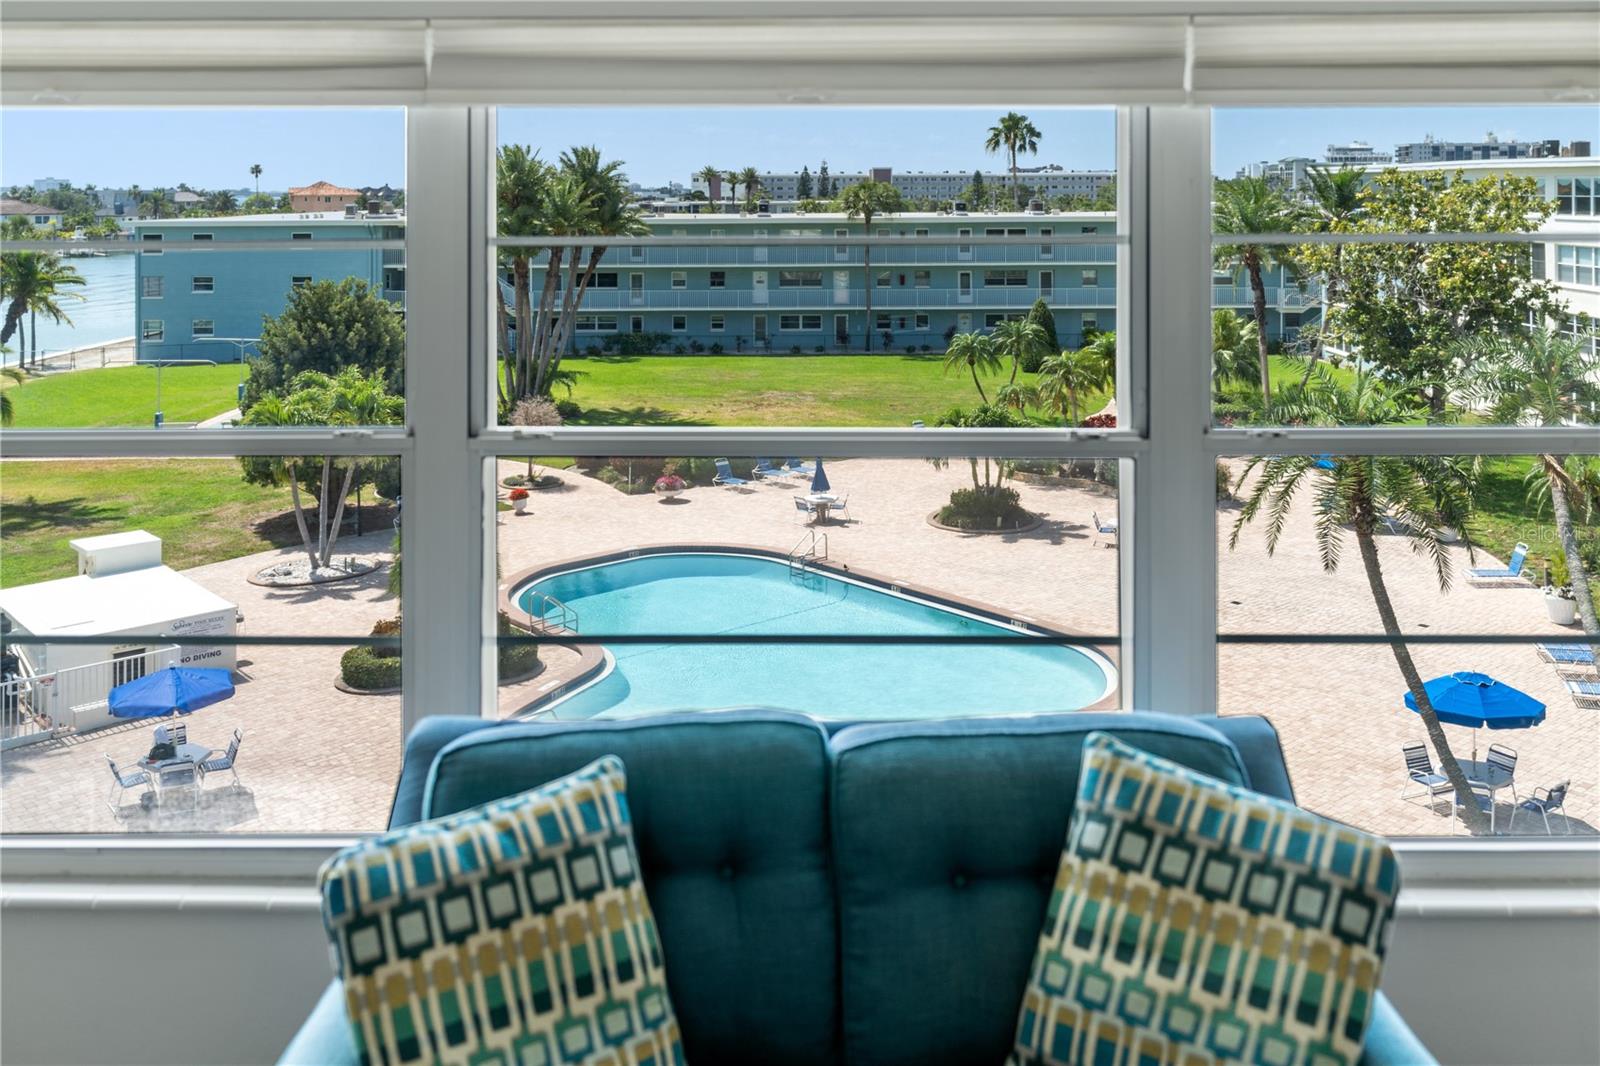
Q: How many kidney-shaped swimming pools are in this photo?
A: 1